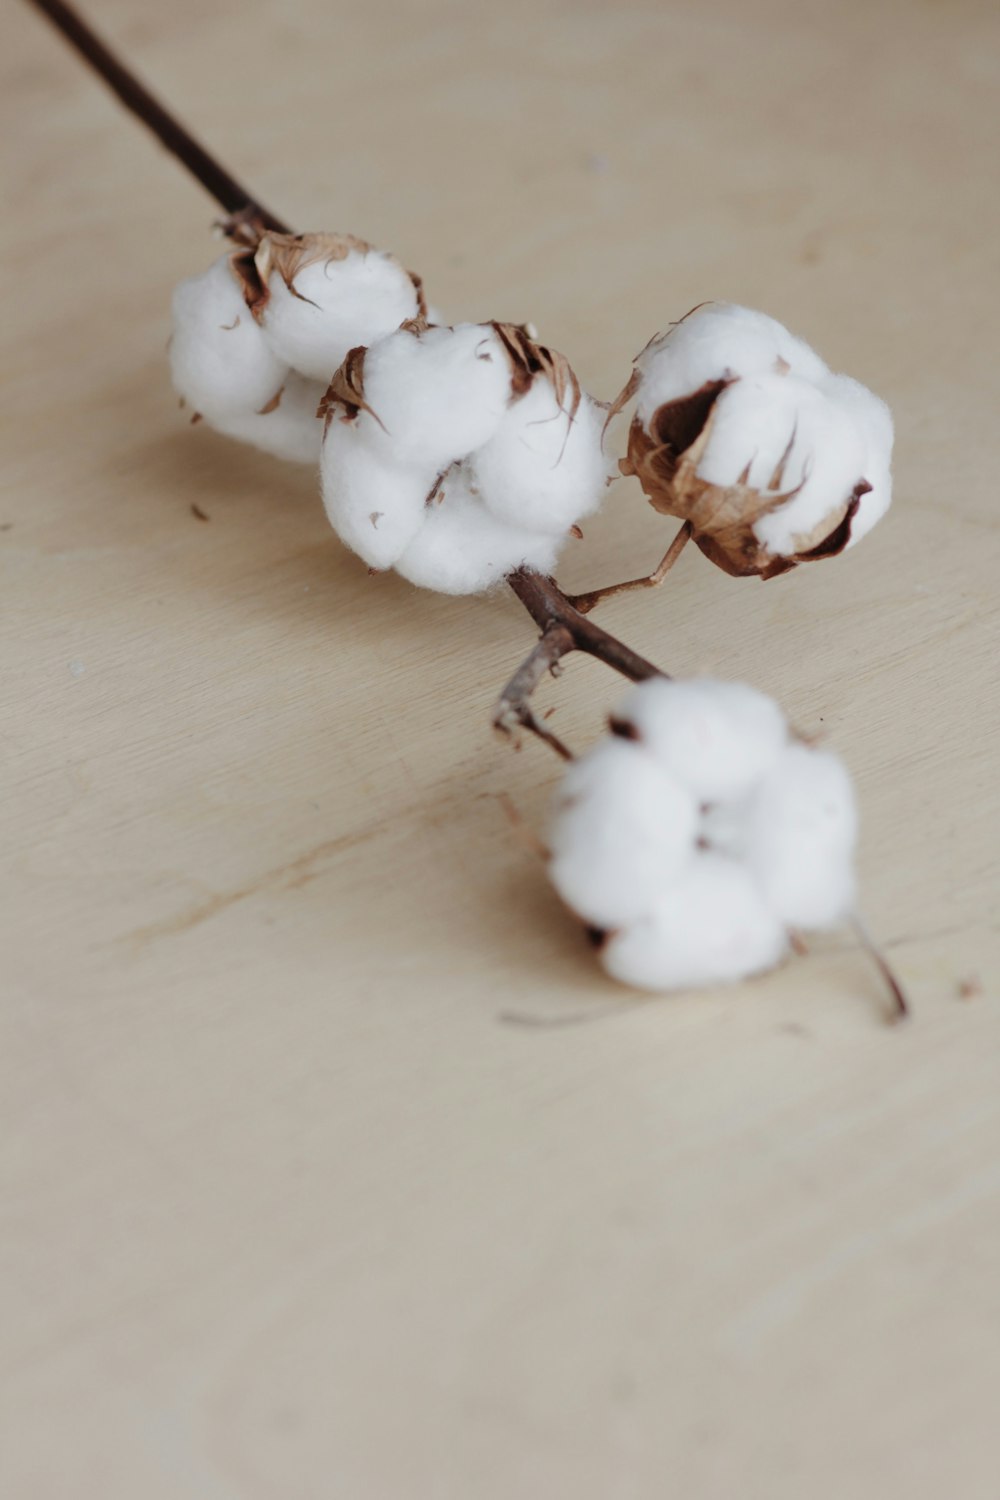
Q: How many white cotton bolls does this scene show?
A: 4